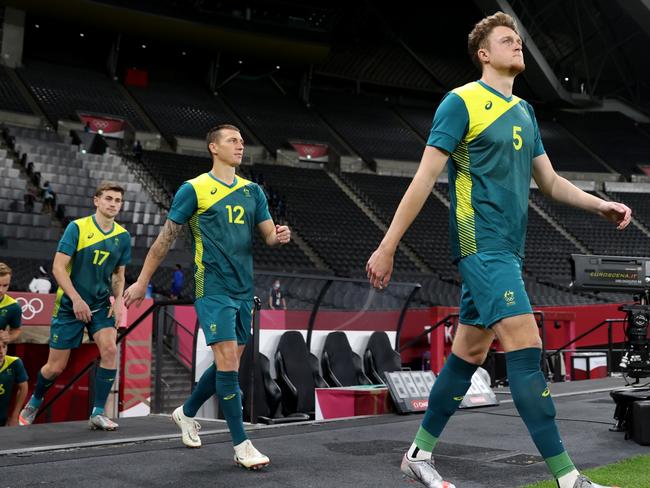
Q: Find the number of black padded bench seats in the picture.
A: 4